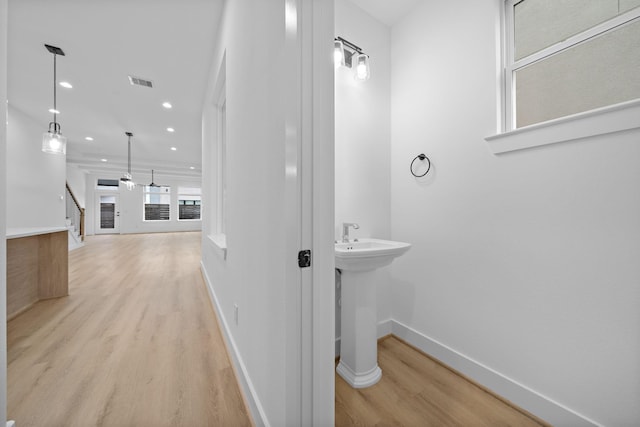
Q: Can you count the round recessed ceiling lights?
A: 8